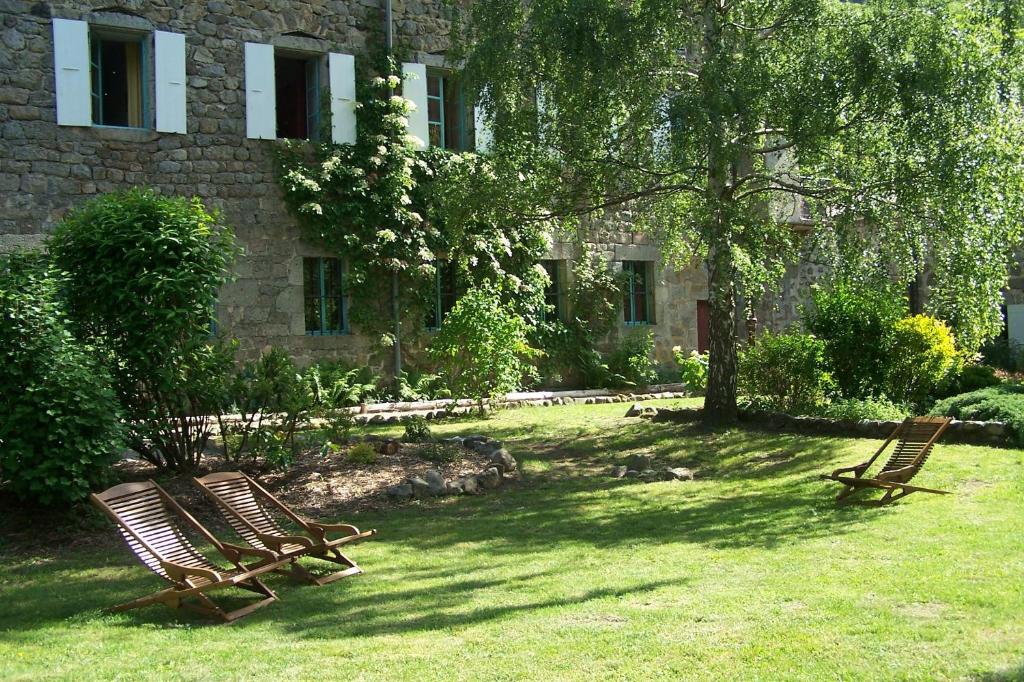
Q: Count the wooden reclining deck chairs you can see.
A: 3